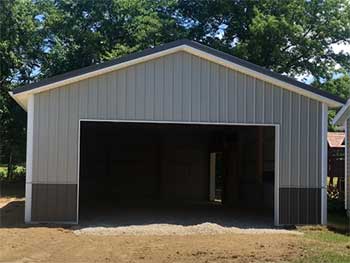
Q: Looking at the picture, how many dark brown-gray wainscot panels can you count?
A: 2